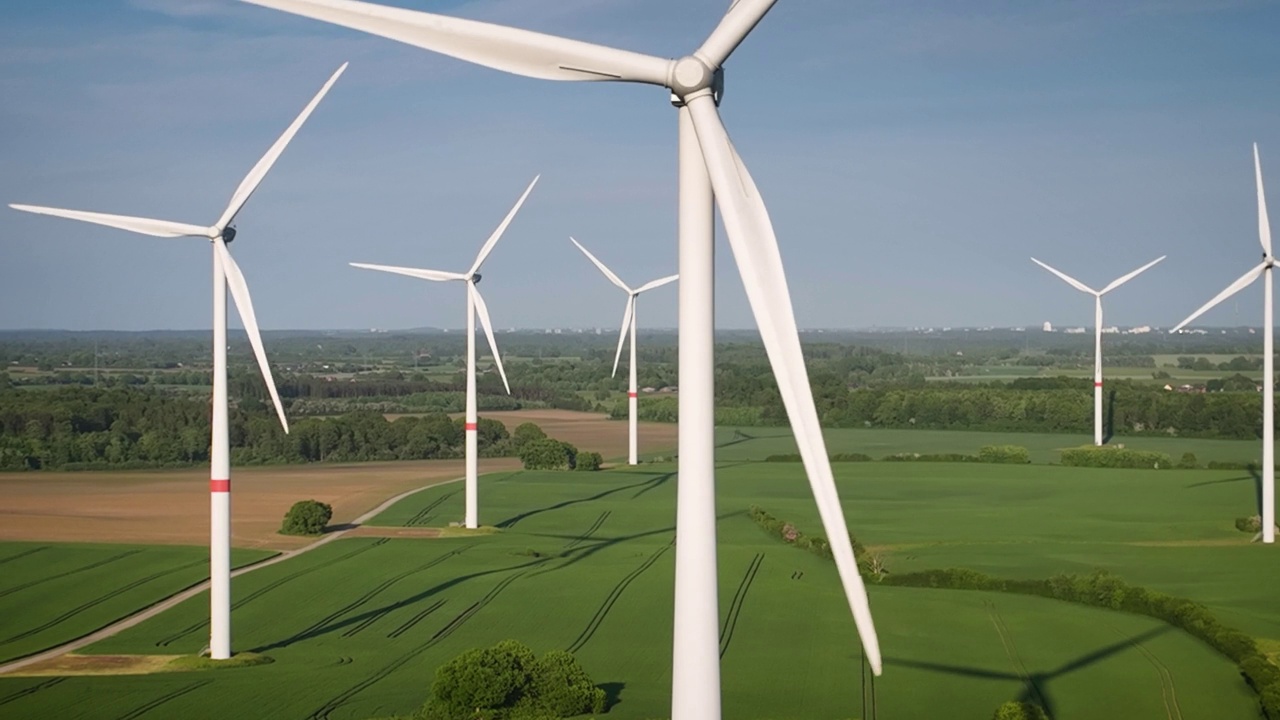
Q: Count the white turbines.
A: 6